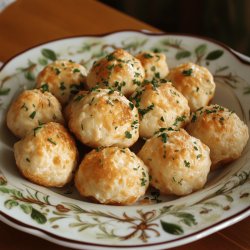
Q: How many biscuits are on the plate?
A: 11